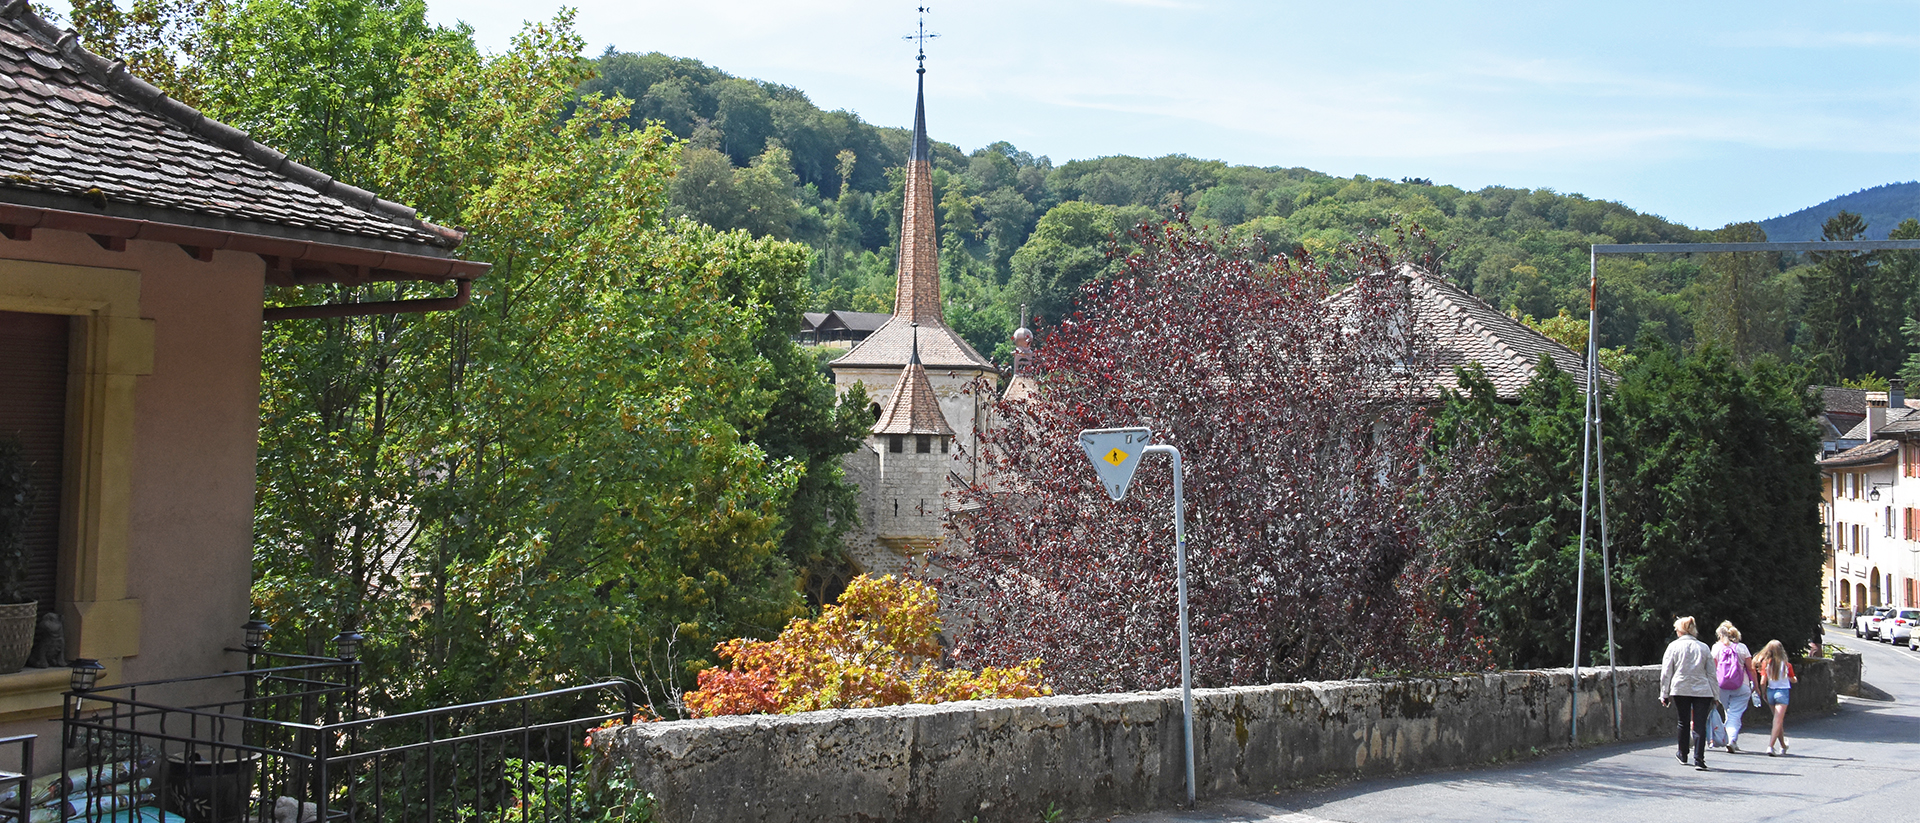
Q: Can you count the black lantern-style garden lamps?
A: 3